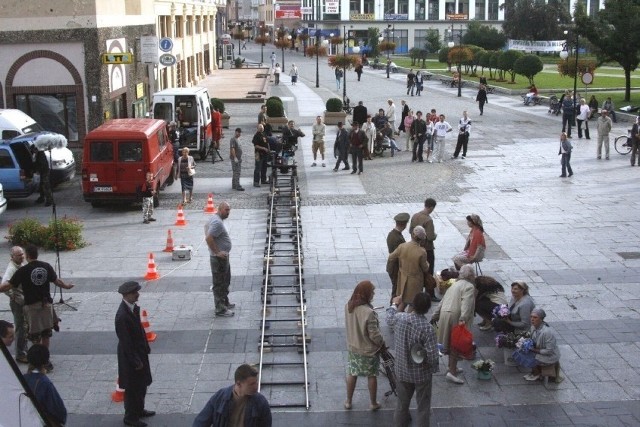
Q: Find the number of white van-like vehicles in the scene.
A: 2